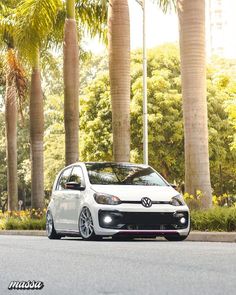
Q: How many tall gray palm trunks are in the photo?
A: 5